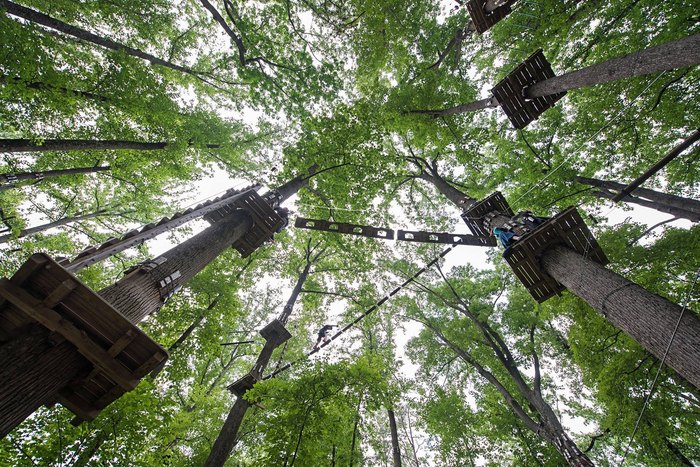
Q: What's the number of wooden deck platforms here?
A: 8